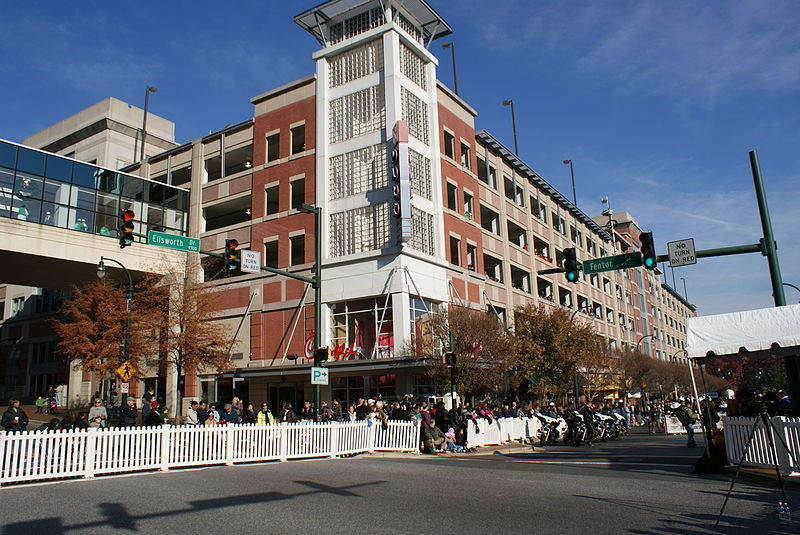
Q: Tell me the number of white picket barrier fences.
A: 3